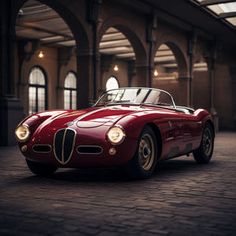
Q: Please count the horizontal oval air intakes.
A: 2